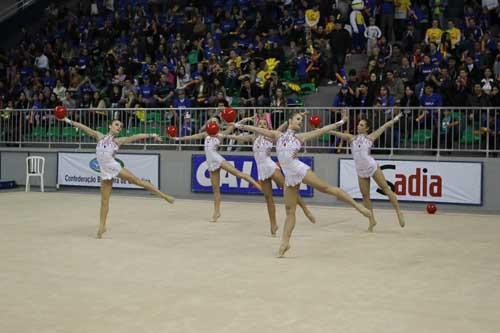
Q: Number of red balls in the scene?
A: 6